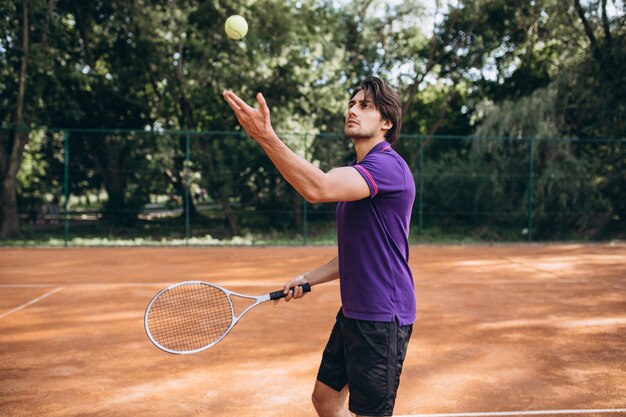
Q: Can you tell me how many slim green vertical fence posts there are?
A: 5